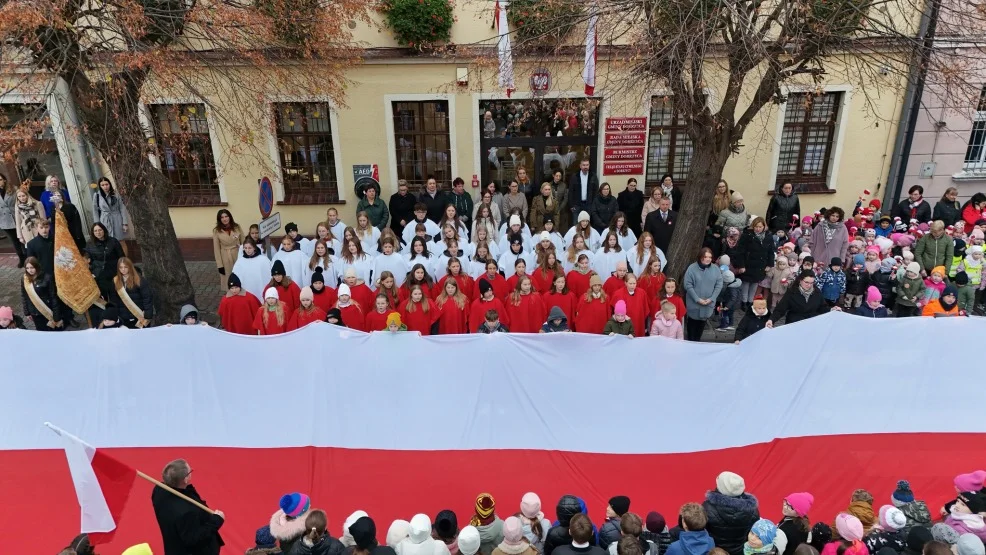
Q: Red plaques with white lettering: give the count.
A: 4